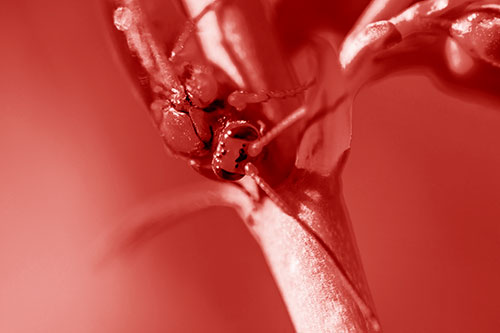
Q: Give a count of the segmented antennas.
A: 2